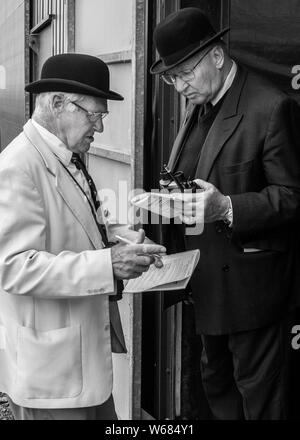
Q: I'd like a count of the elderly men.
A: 2